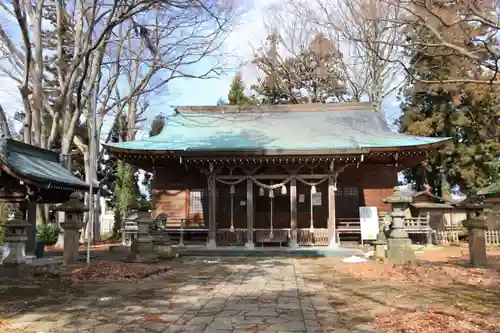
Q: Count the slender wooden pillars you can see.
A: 4